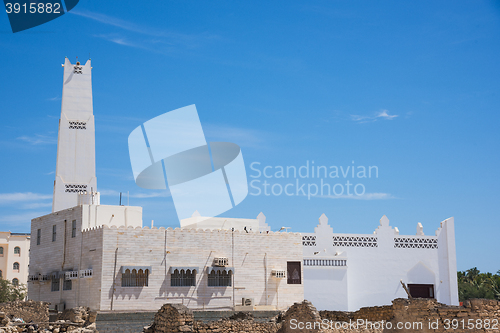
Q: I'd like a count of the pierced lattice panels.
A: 6